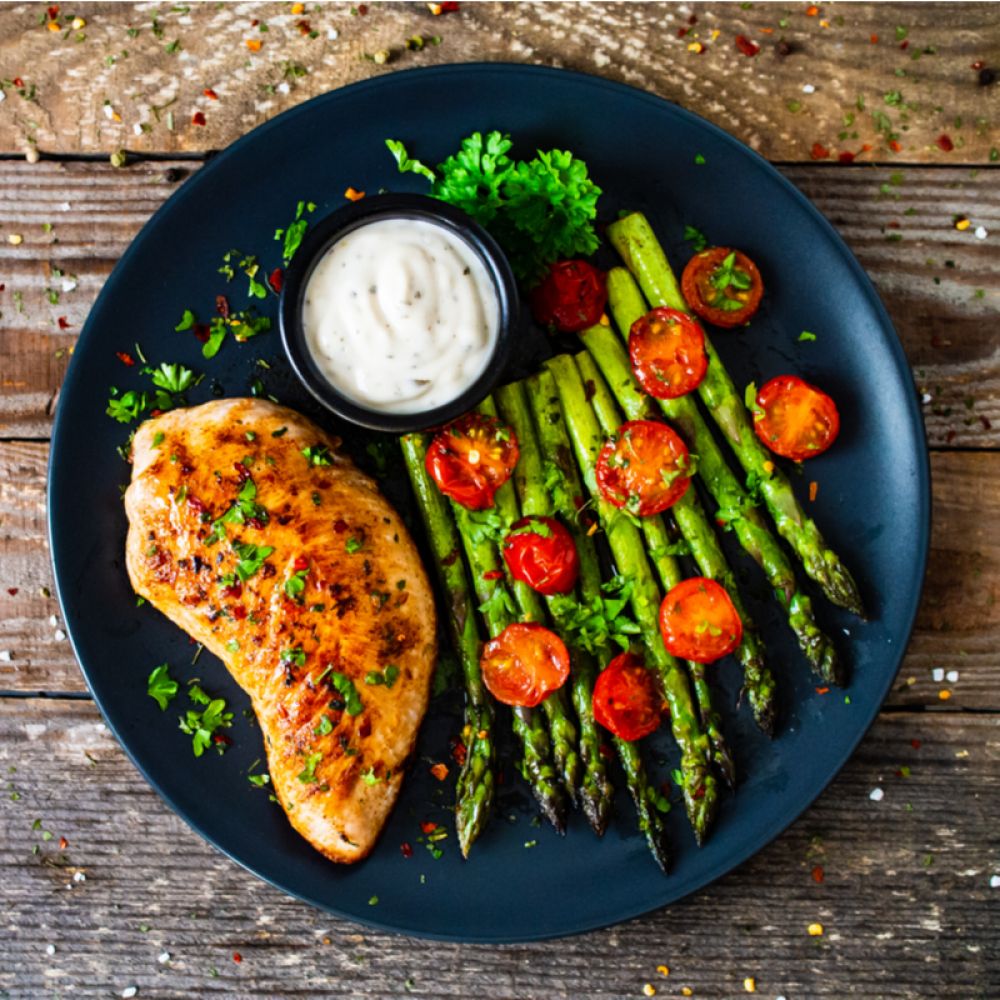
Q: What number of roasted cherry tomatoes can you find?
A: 10